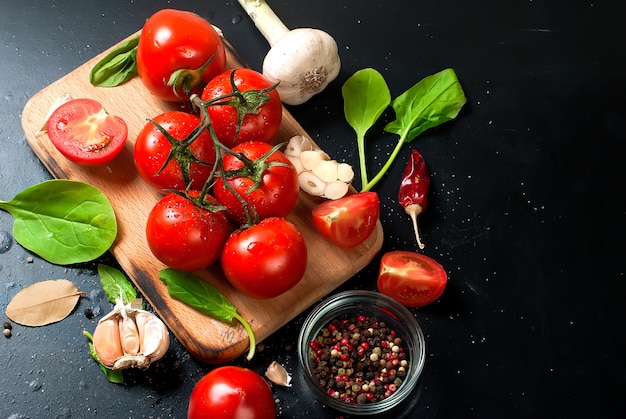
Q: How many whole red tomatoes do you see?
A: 7